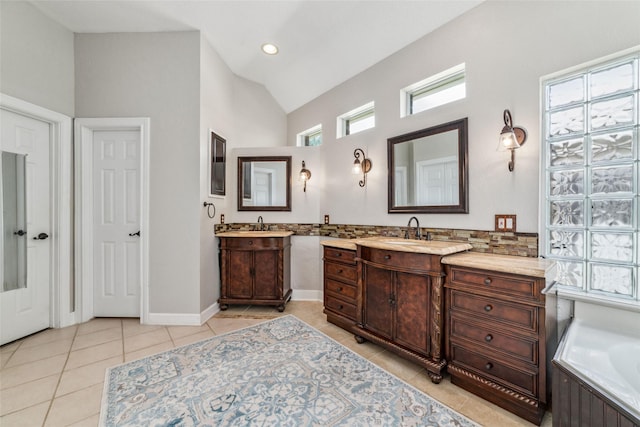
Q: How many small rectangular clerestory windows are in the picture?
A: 3